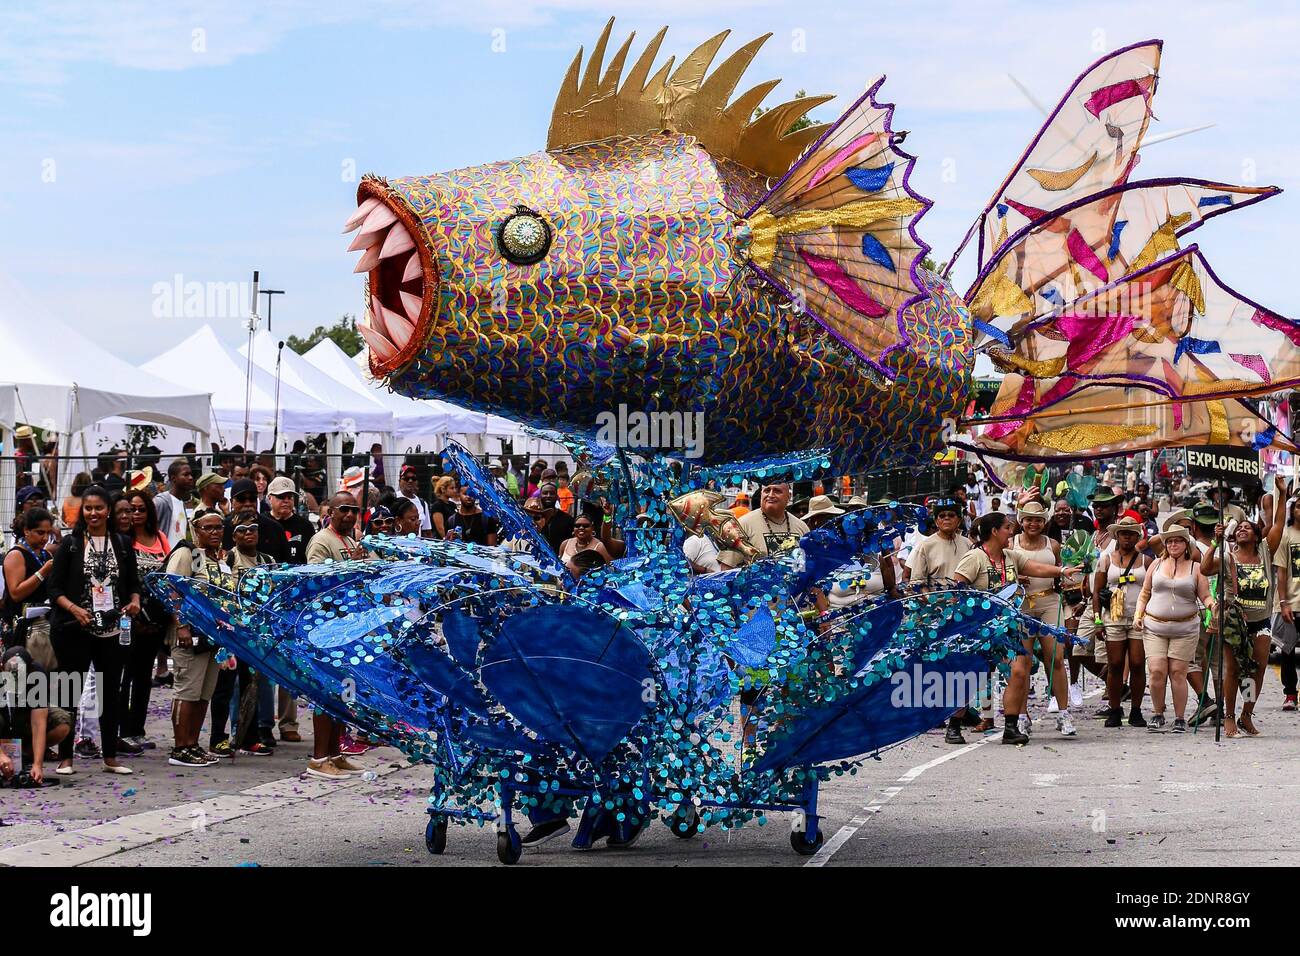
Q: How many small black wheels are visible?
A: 4